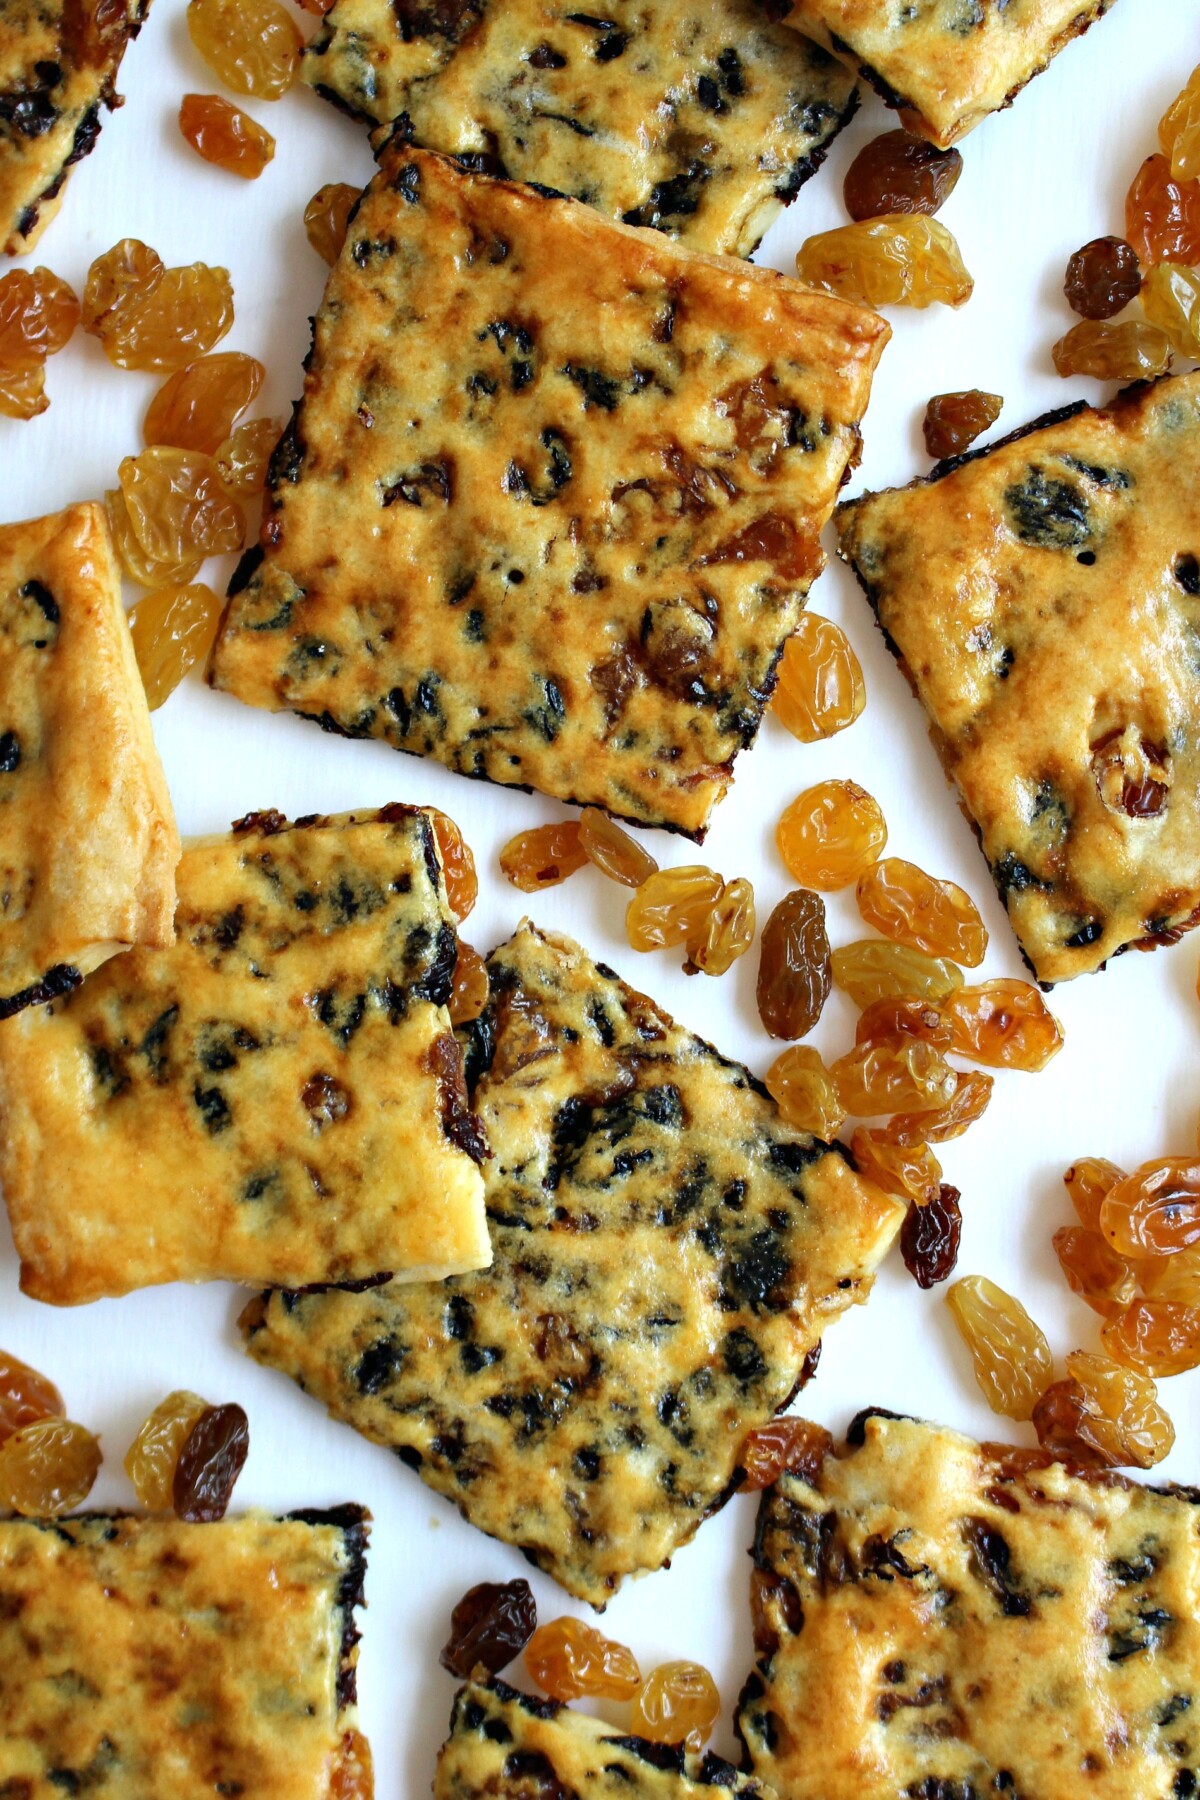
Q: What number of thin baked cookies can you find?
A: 11